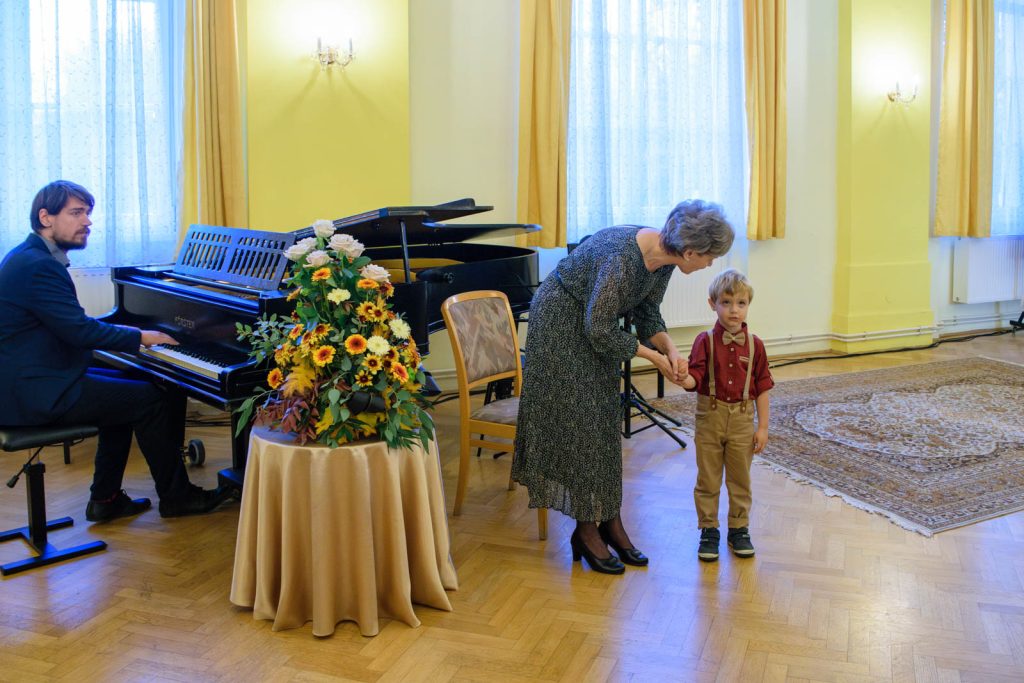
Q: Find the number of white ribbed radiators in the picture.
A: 3